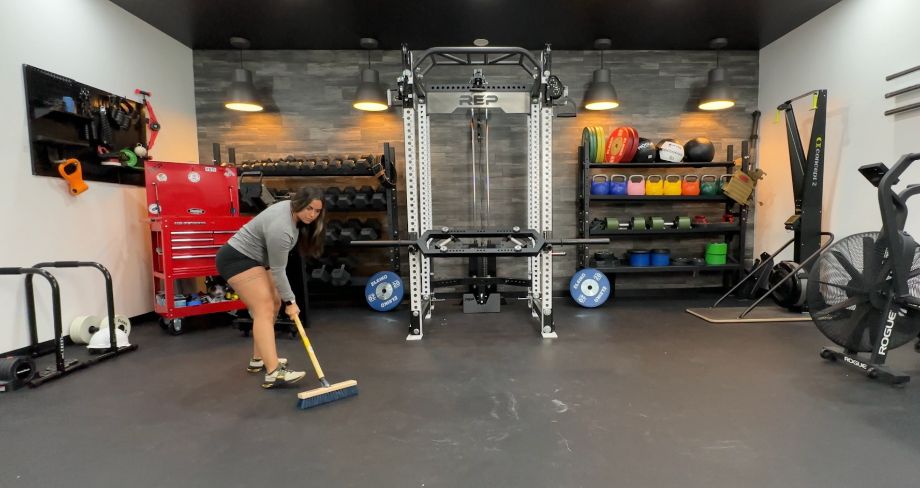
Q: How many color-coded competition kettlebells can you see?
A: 8